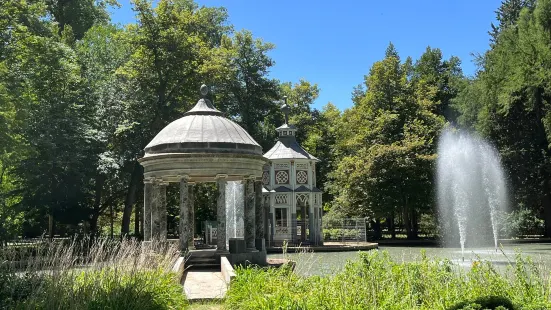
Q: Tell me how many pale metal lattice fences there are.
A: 1